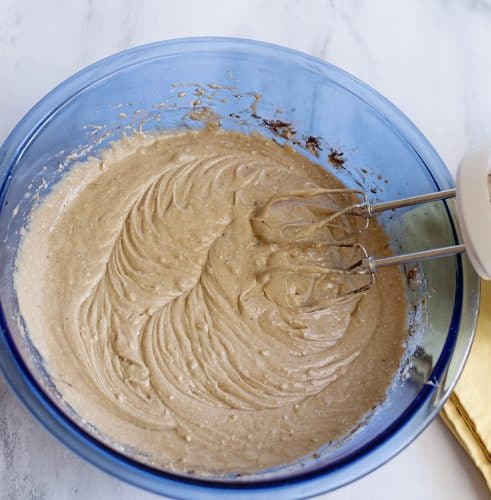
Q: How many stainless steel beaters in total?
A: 2